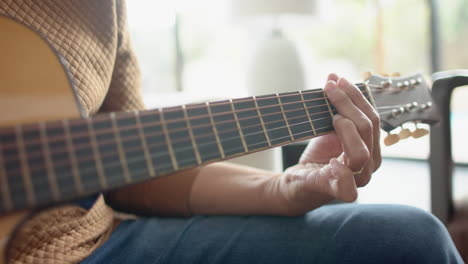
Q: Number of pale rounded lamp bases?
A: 1